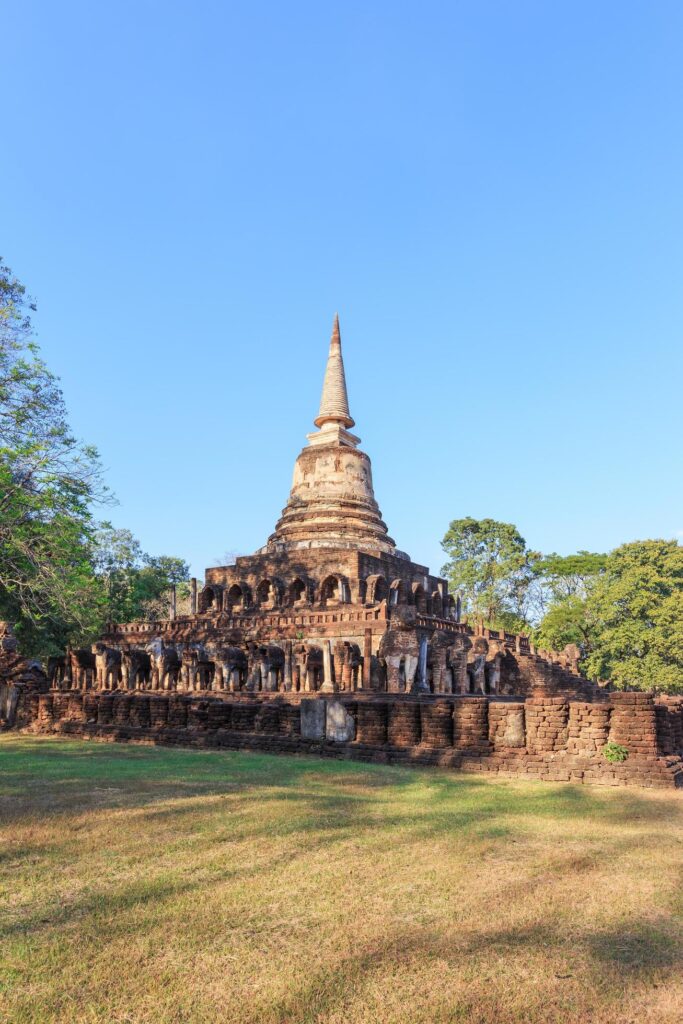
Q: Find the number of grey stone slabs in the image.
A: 2